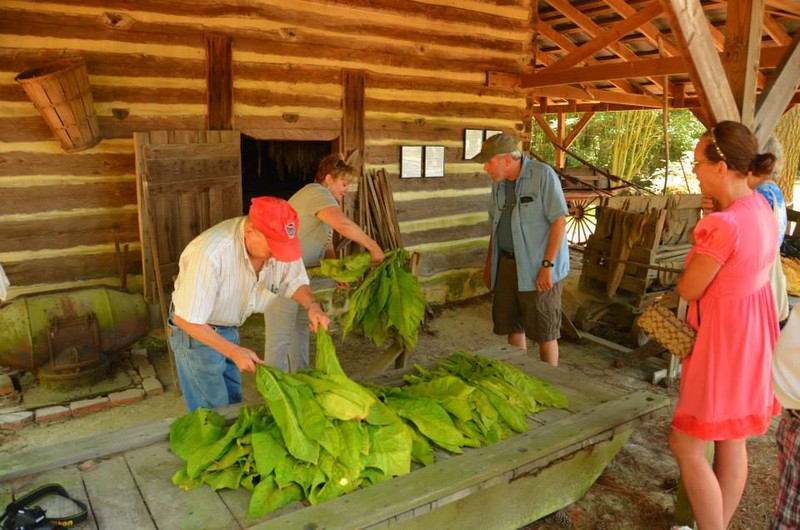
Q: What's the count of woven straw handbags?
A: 1